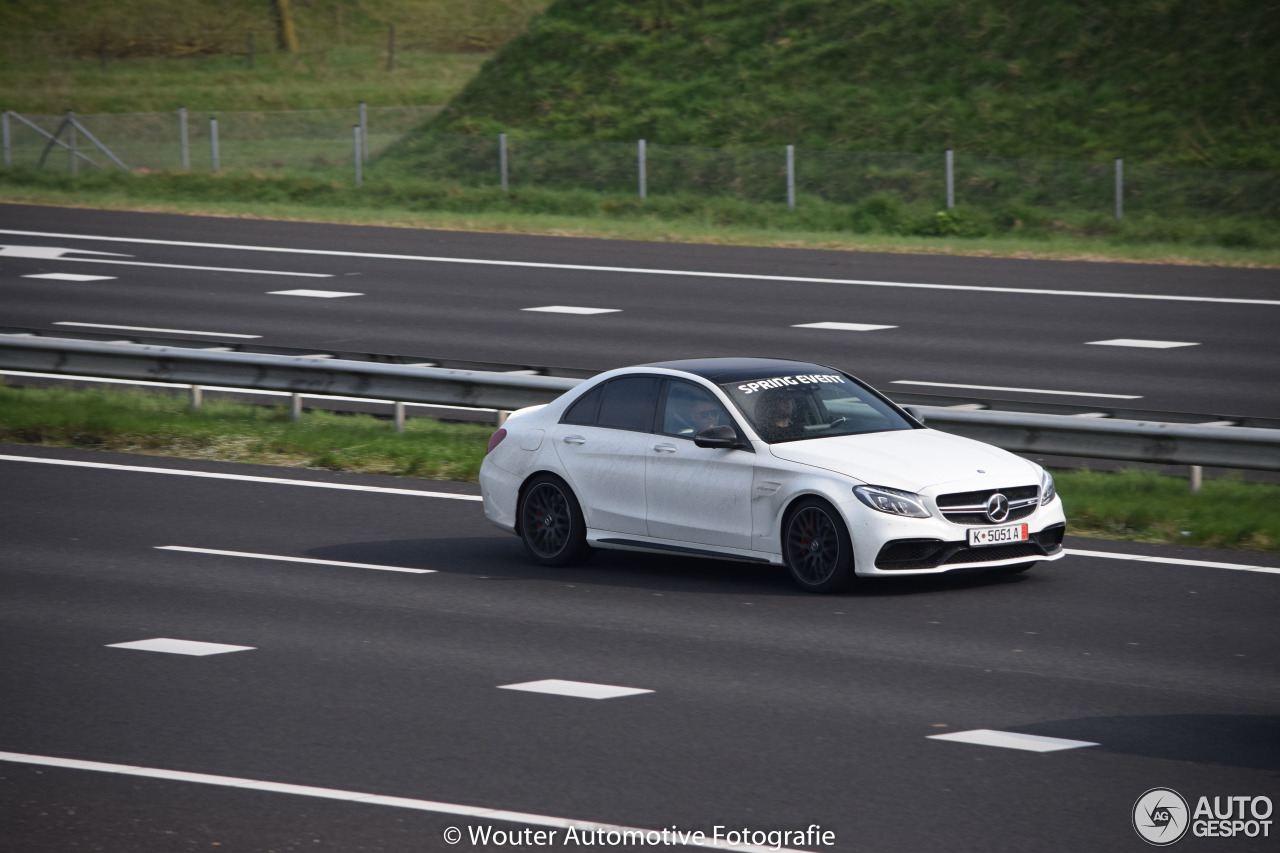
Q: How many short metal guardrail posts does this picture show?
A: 5